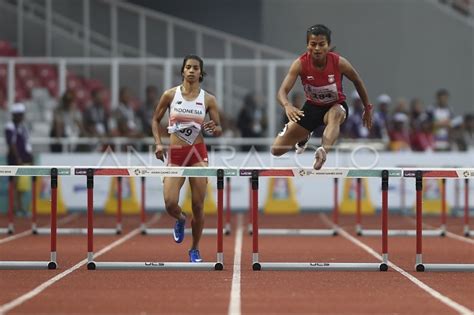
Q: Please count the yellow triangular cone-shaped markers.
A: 6